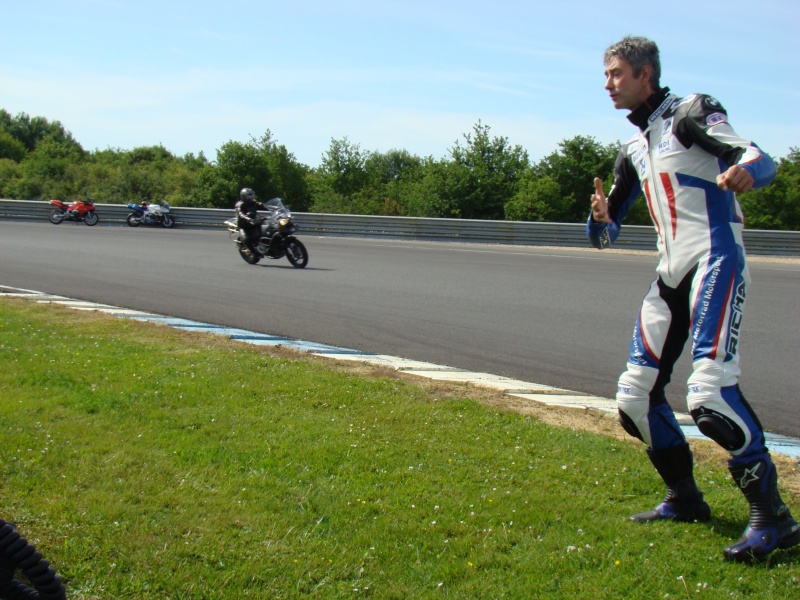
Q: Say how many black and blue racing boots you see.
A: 2